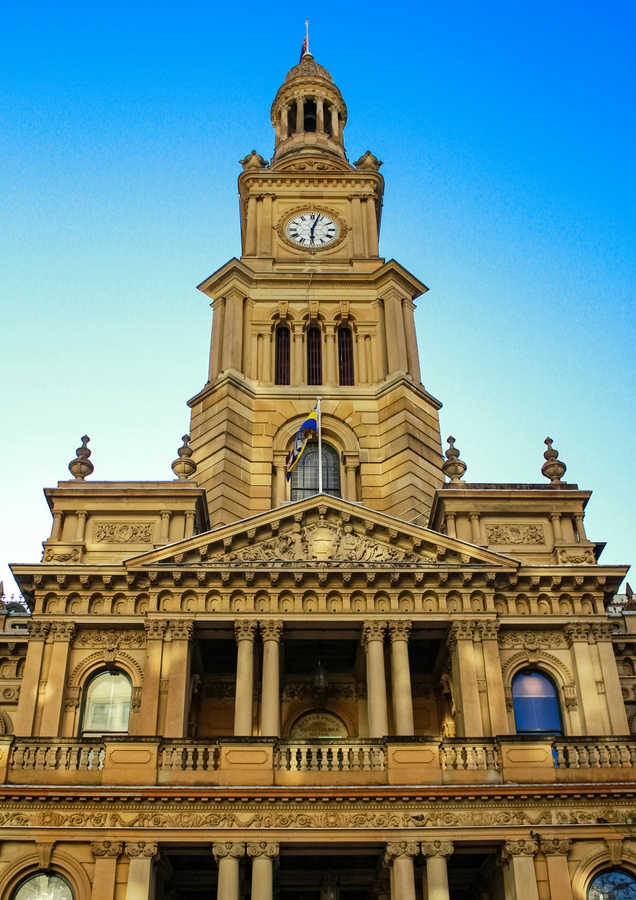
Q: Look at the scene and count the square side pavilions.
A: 2